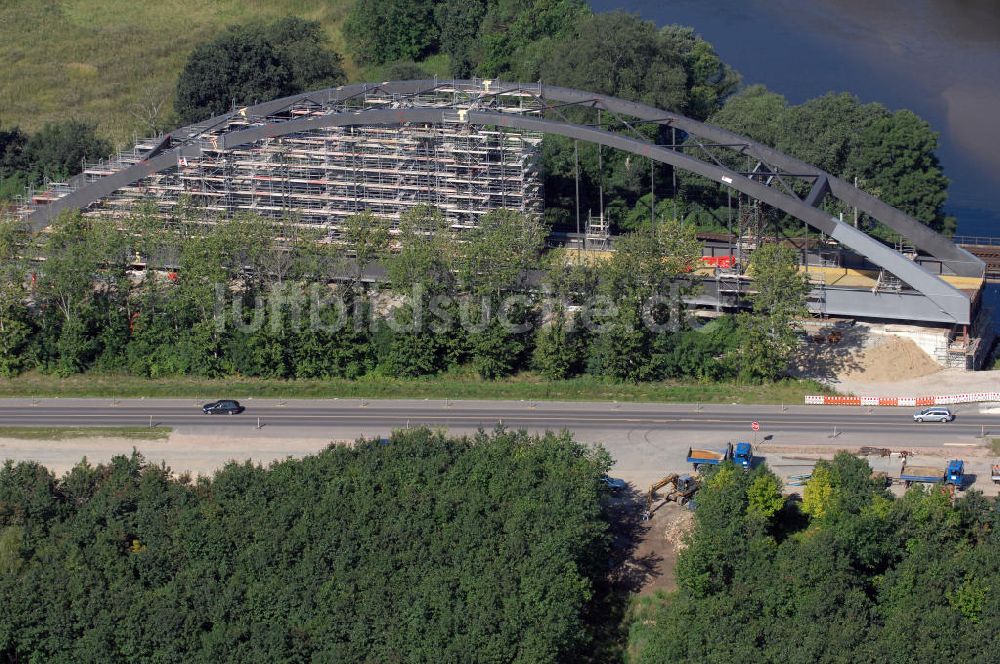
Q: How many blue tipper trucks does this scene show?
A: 2